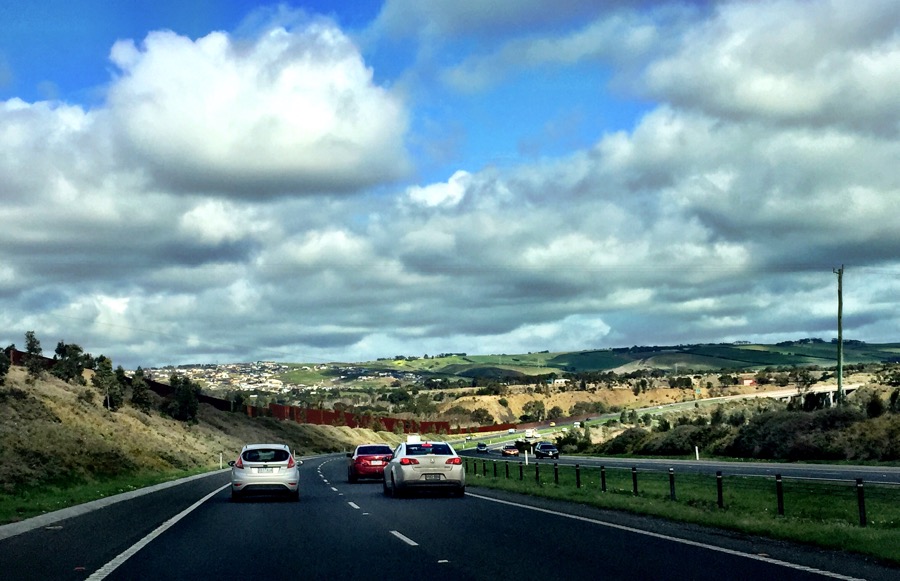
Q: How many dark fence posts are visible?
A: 15